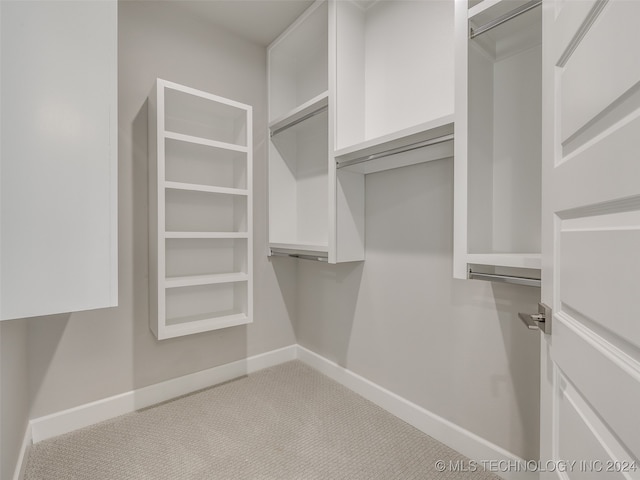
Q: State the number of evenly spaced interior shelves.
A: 4